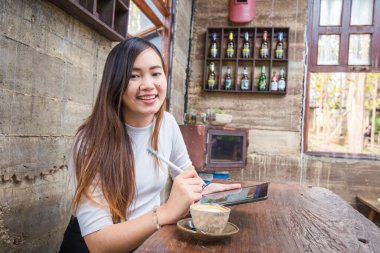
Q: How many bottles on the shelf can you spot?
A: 11